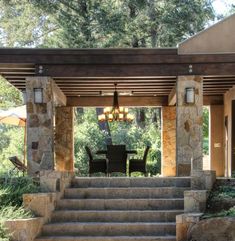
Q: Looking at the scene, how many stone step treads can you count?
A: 6